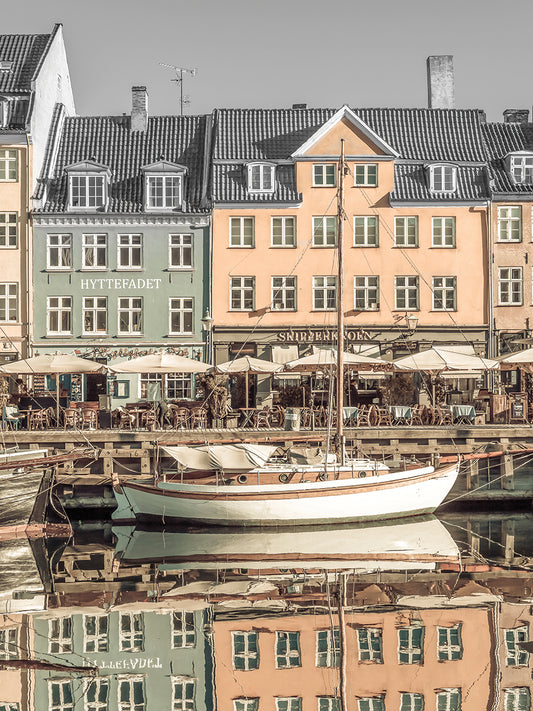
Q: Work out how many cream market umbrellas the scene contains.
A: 6